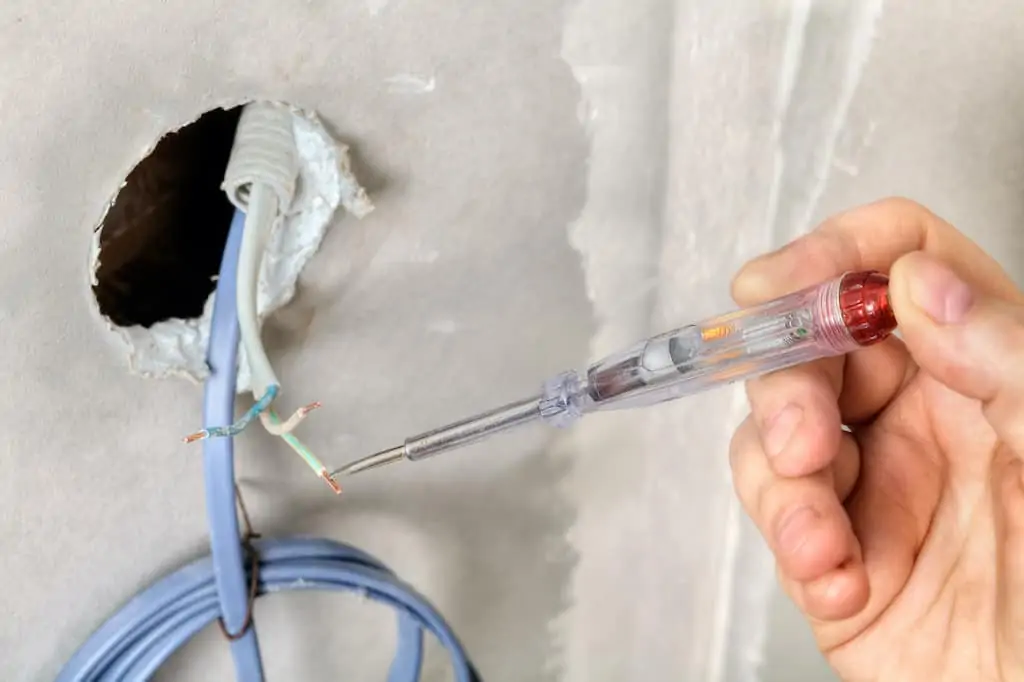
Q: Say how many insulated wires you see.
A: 3